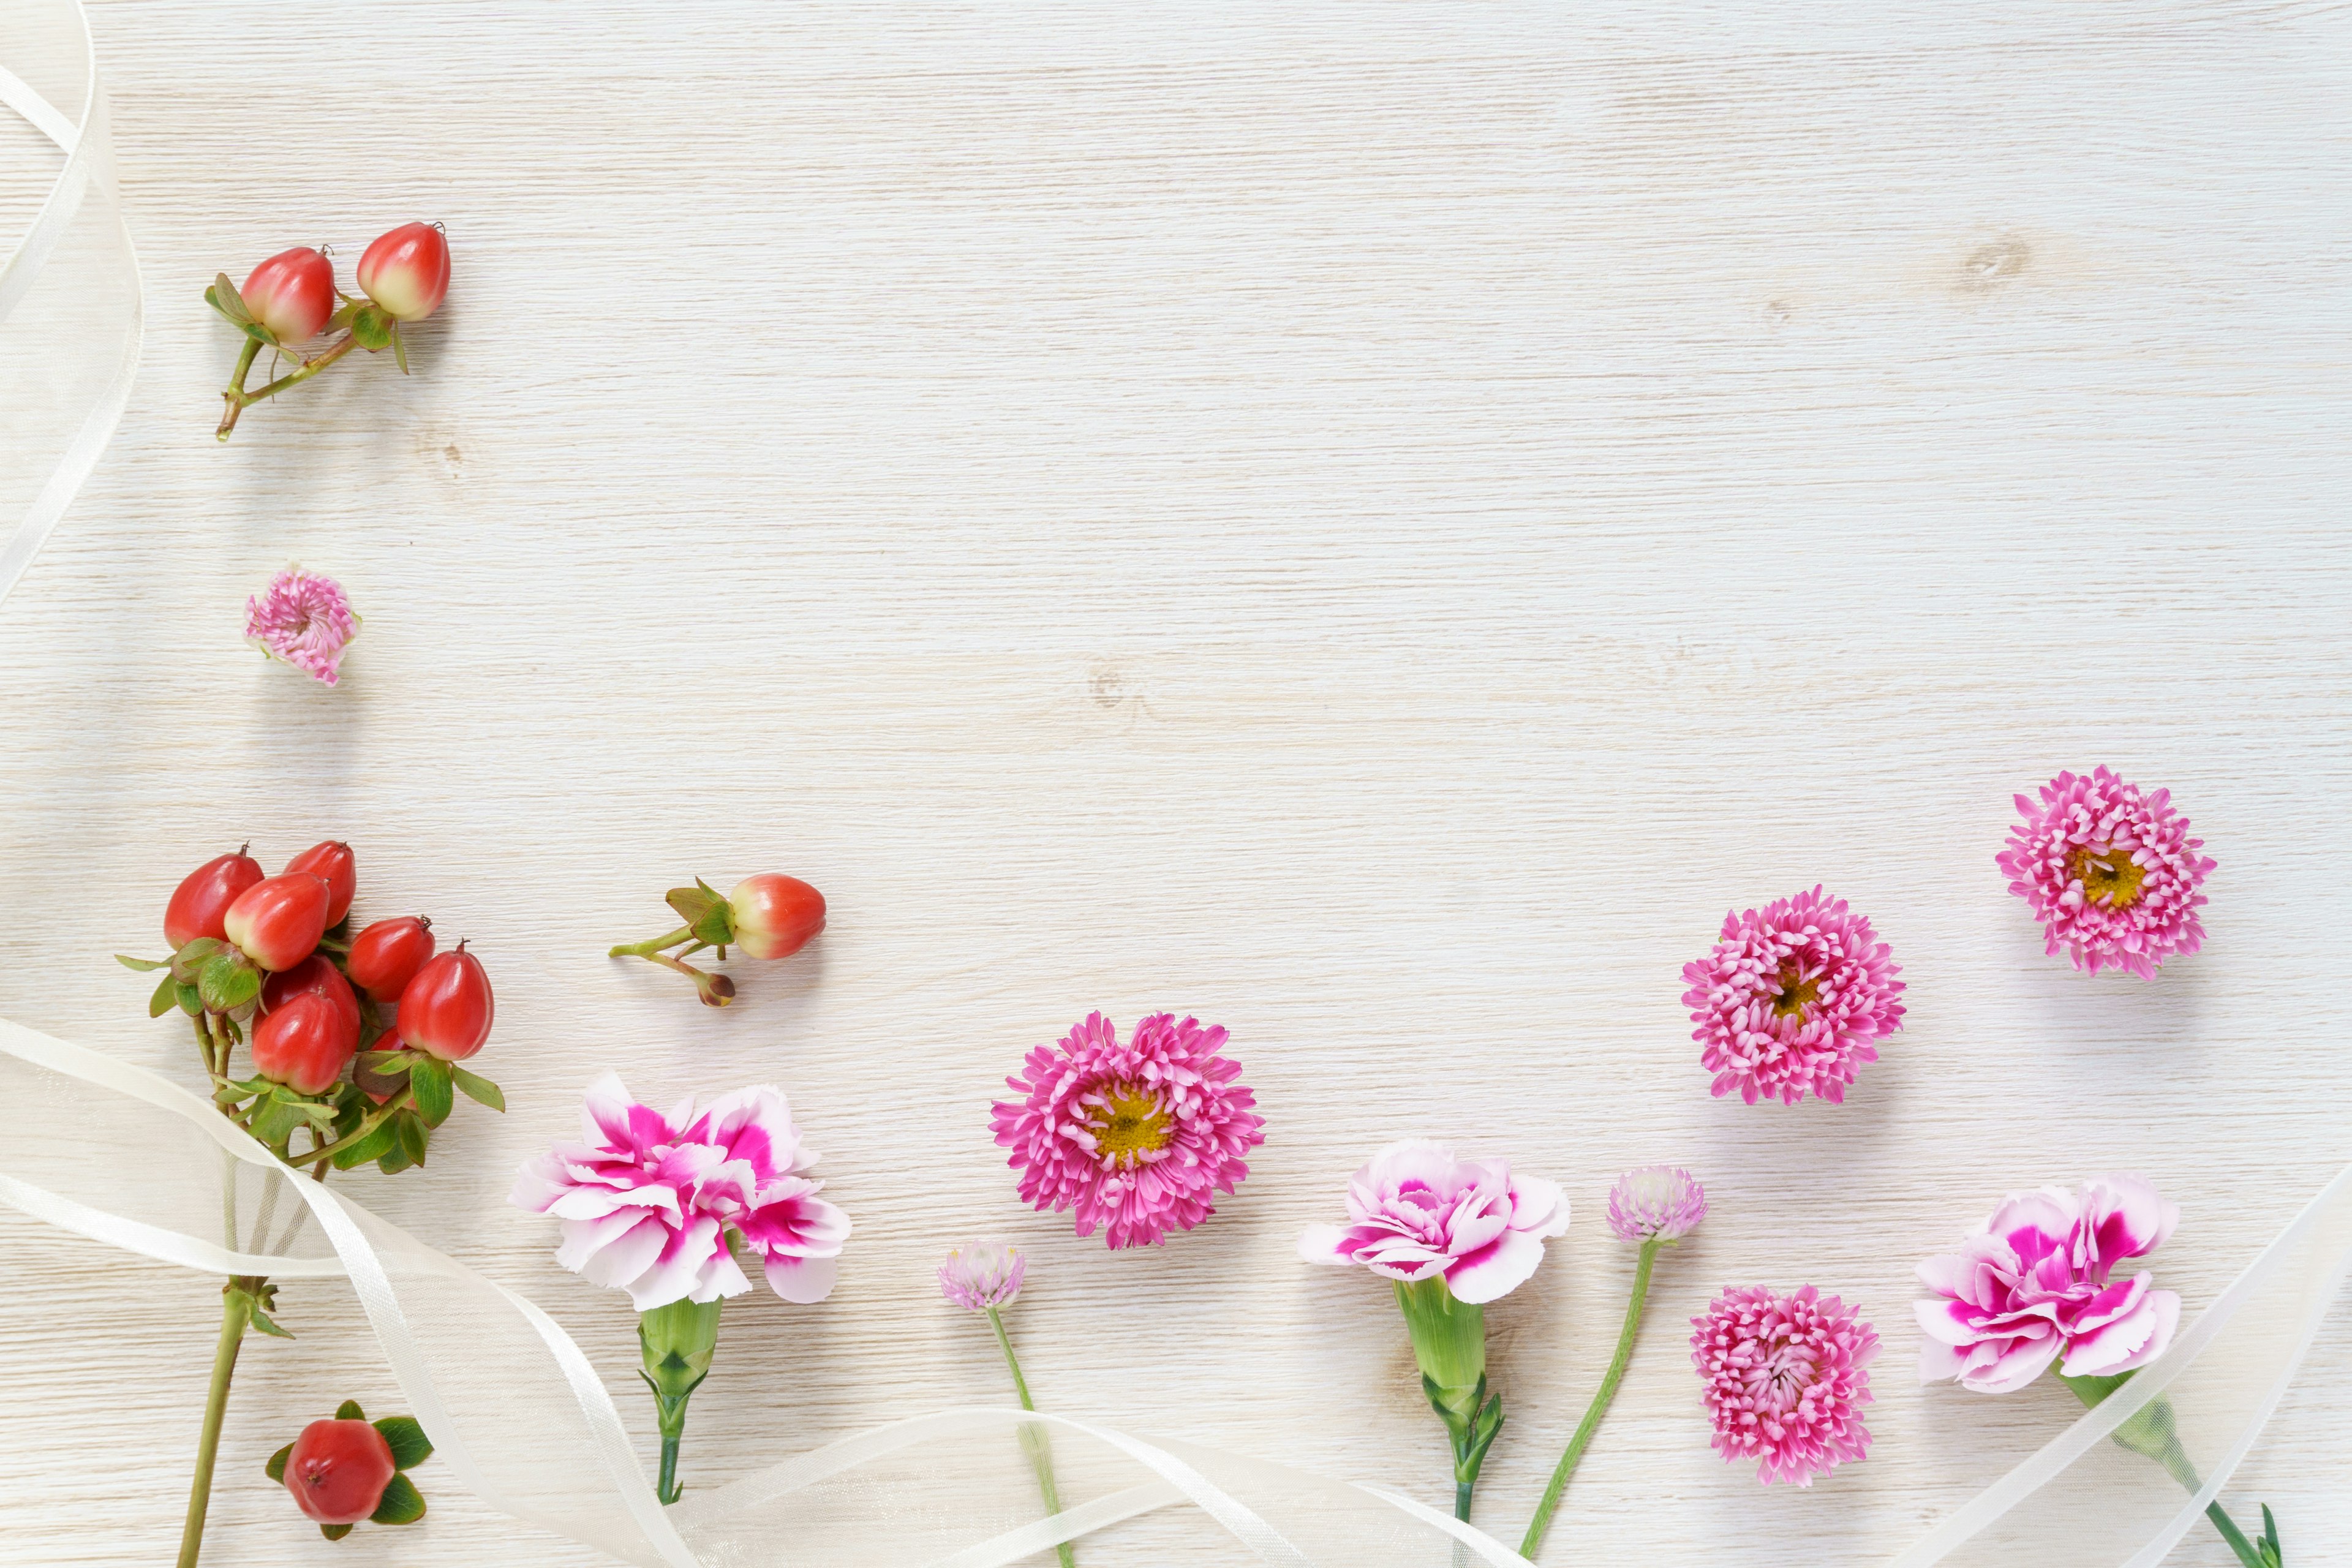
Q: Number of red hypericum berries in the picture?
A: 12